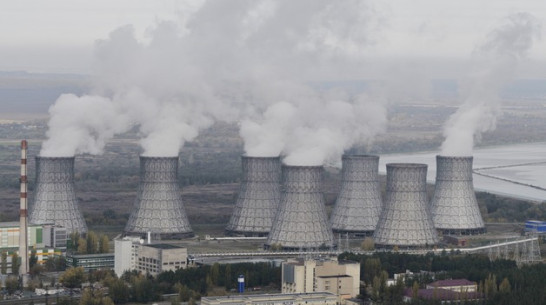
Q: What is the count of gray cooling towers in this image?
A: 7